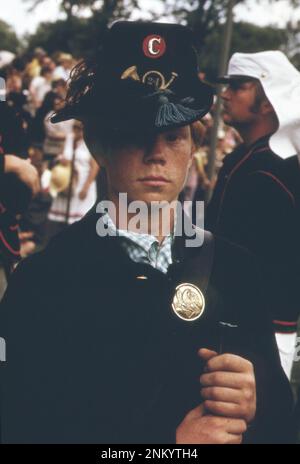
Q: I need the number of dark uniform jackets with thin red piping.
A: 2